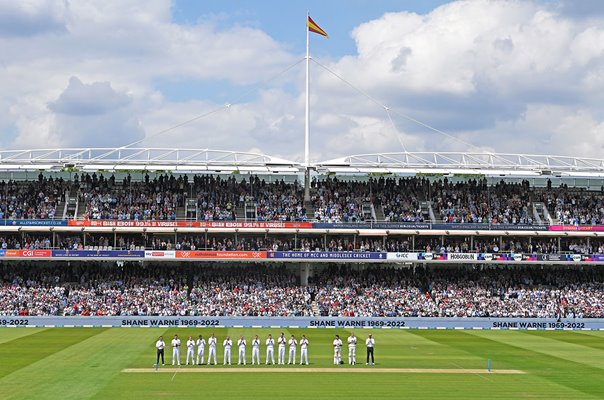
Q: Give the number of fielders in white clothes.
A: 11